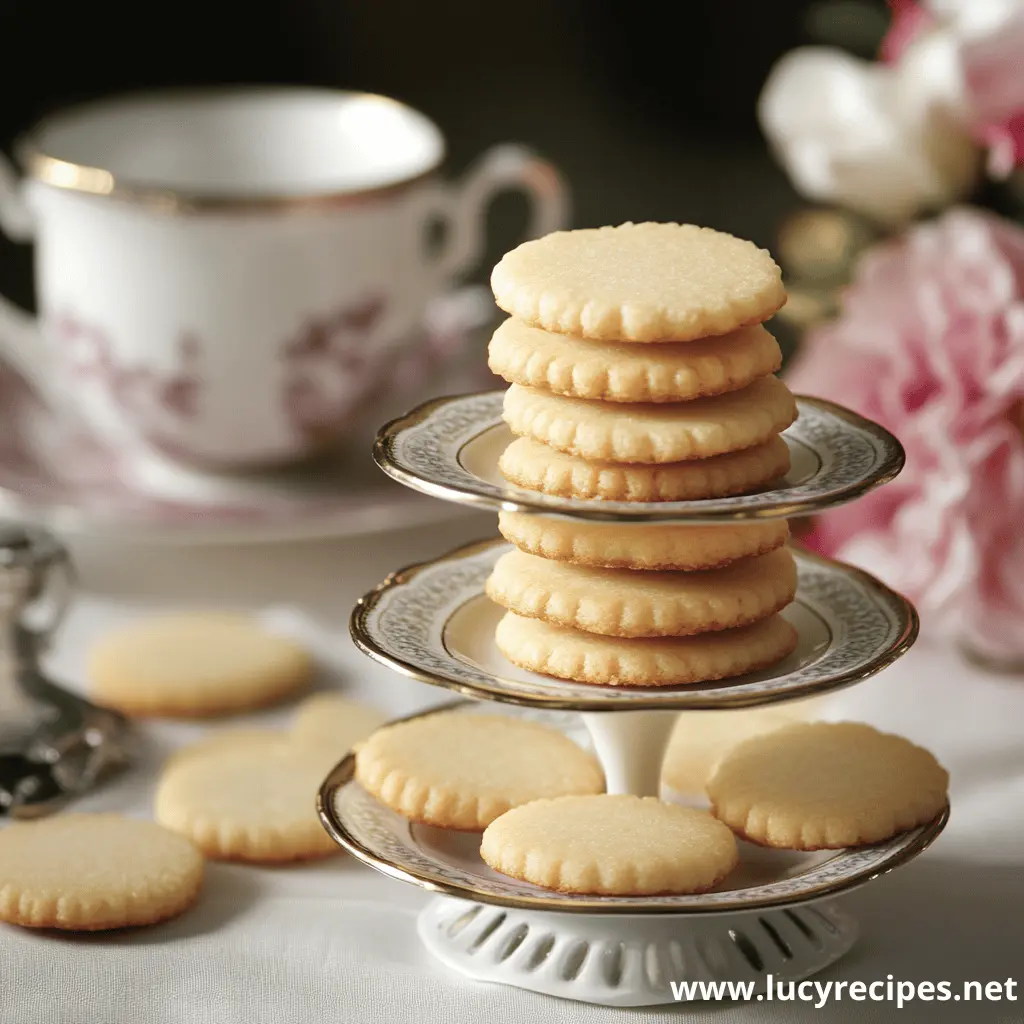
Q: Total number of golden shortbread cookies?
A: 15